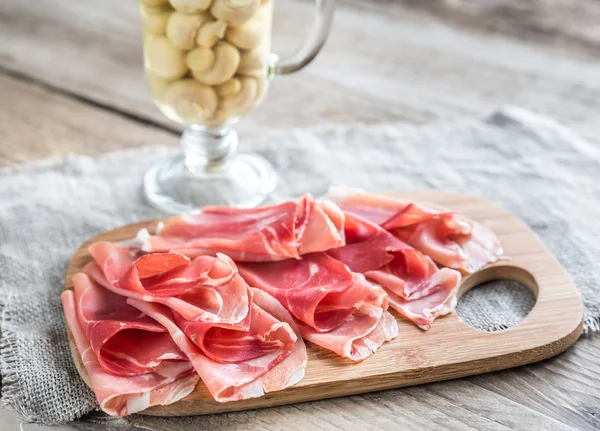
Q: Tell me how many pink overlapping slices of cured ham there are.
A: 7